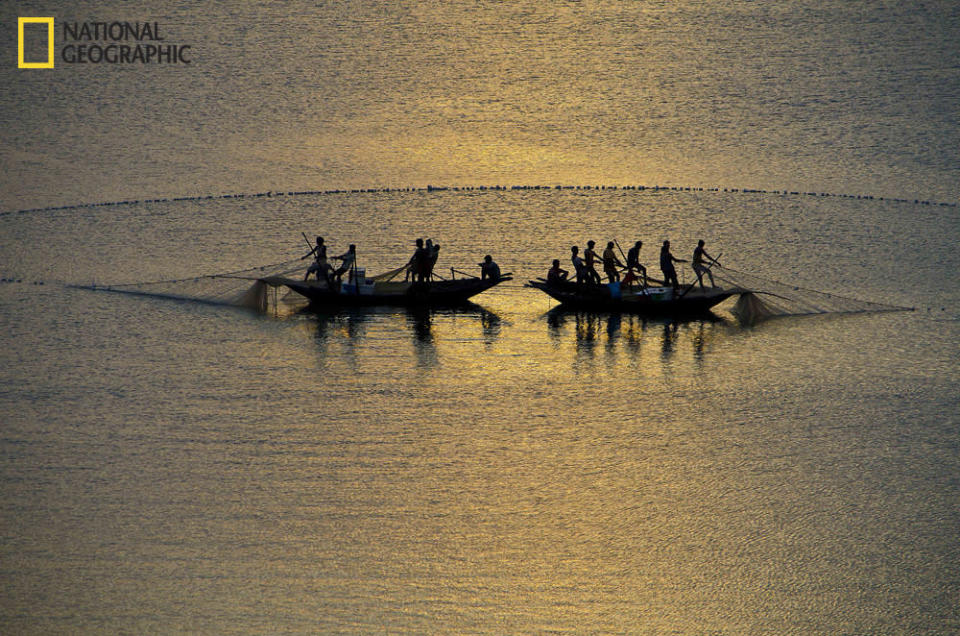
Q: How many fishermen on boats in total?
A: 13